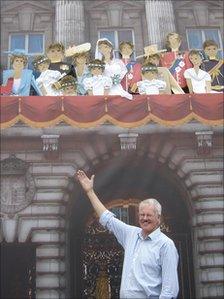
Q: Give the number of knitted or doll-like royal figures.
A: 13